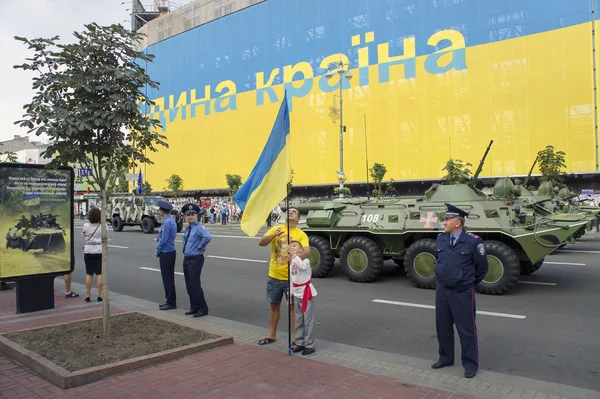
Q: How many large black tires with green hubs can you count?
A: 4